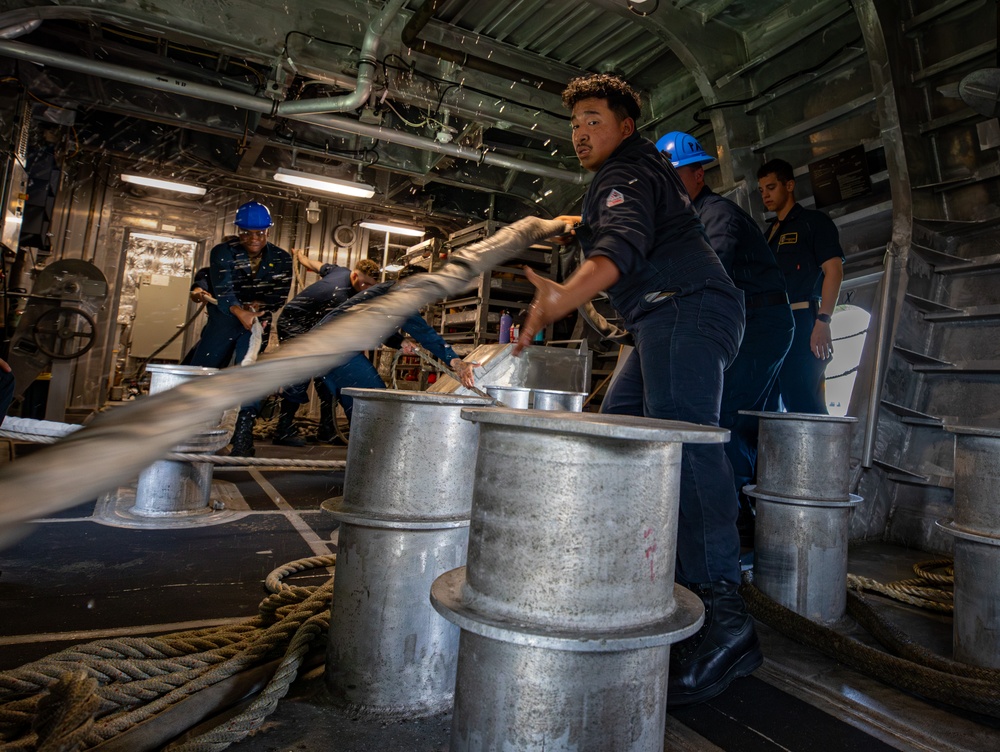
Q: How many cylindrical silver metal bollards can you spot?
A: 7